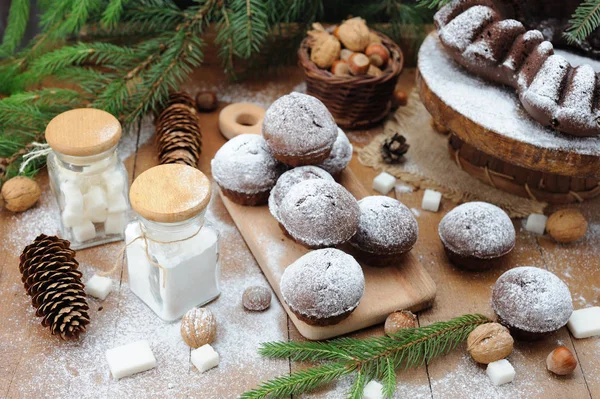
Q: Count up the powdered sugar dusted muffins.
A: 9